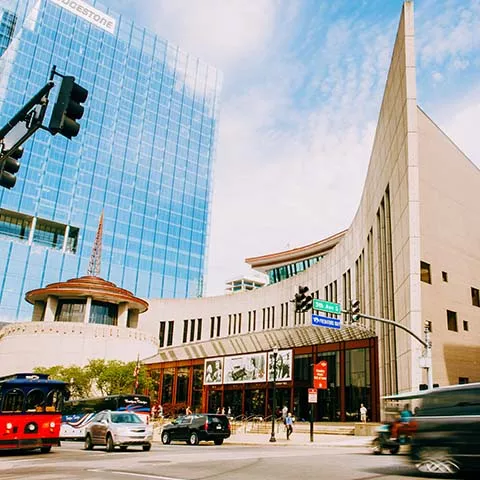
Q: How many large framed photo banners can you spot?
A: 3